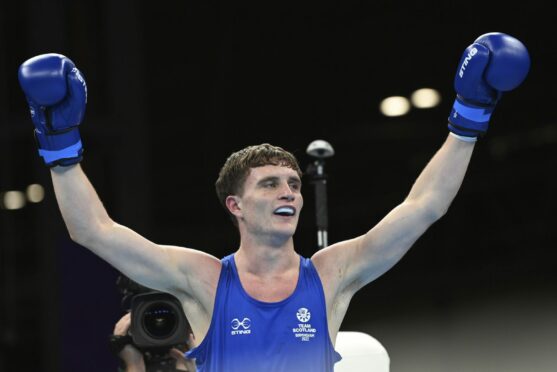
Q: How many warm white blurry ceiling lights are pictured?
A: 4